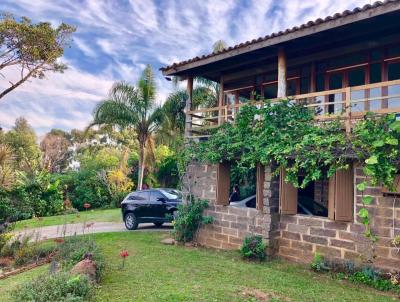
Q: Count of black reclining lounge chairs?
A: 0